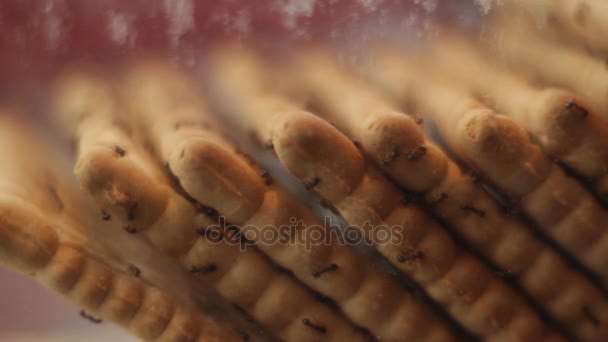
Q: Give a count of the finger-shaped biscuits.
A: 7